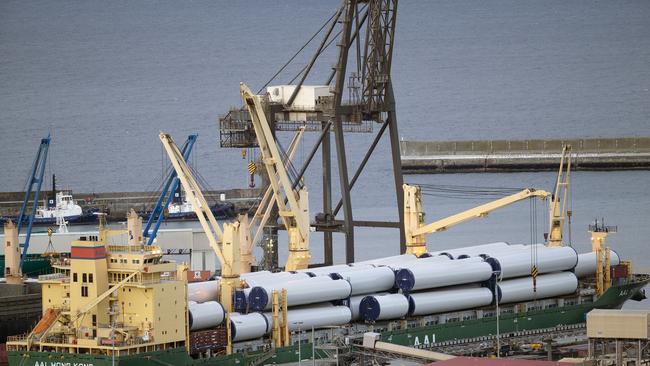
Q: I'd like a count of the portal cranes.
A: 1